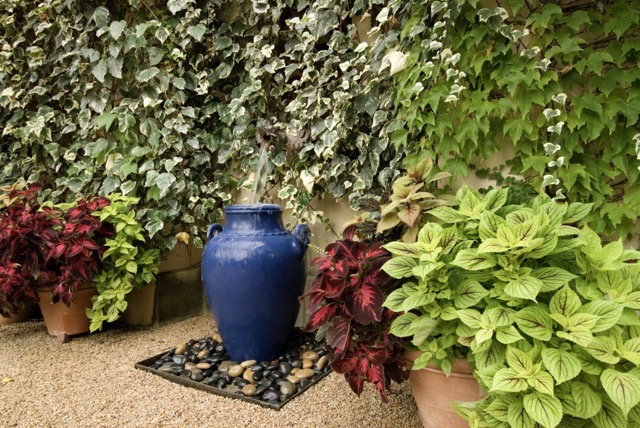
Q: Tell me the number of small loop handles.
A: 2